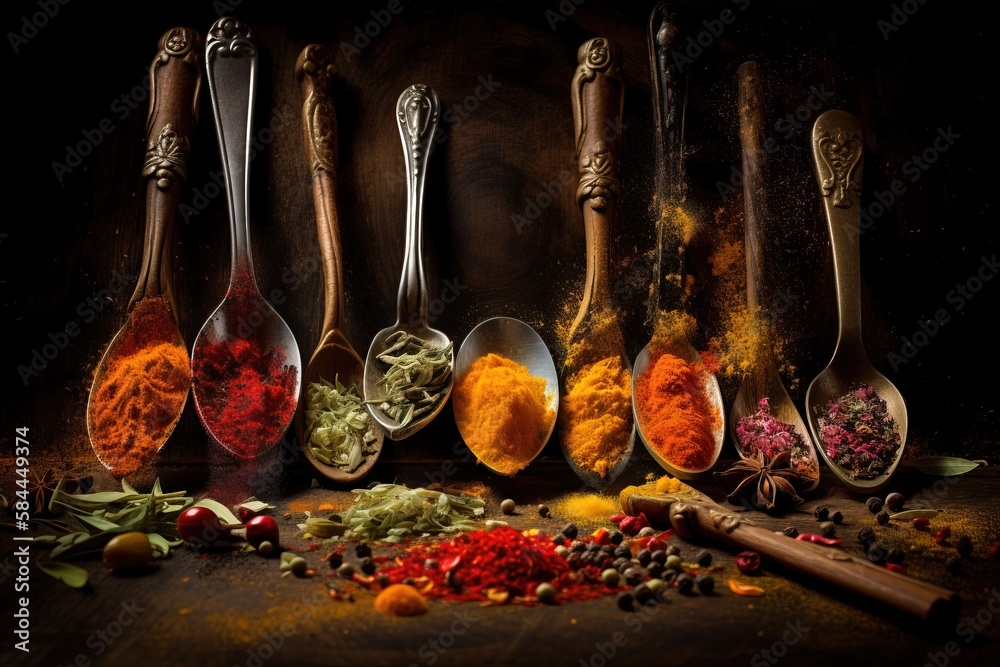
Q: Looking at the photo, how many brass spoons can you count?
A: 1